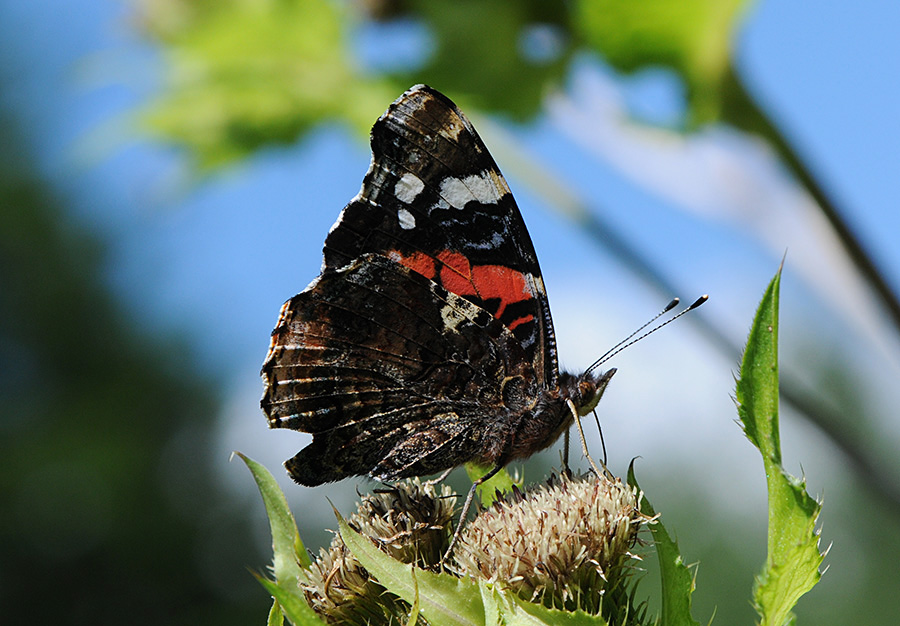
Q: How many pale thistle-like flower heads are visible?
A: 3